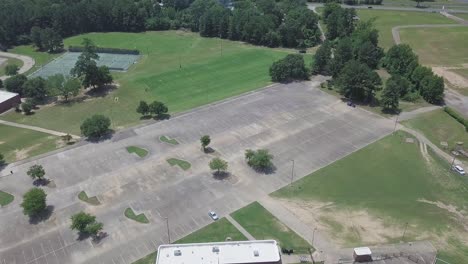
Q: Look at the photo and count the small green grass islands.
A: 6